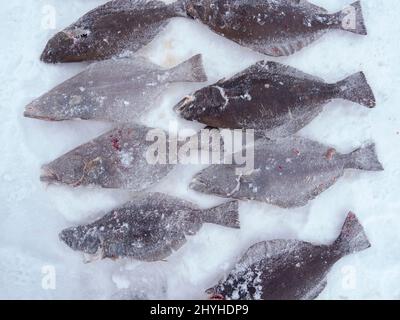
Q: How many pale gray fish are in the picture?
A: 3